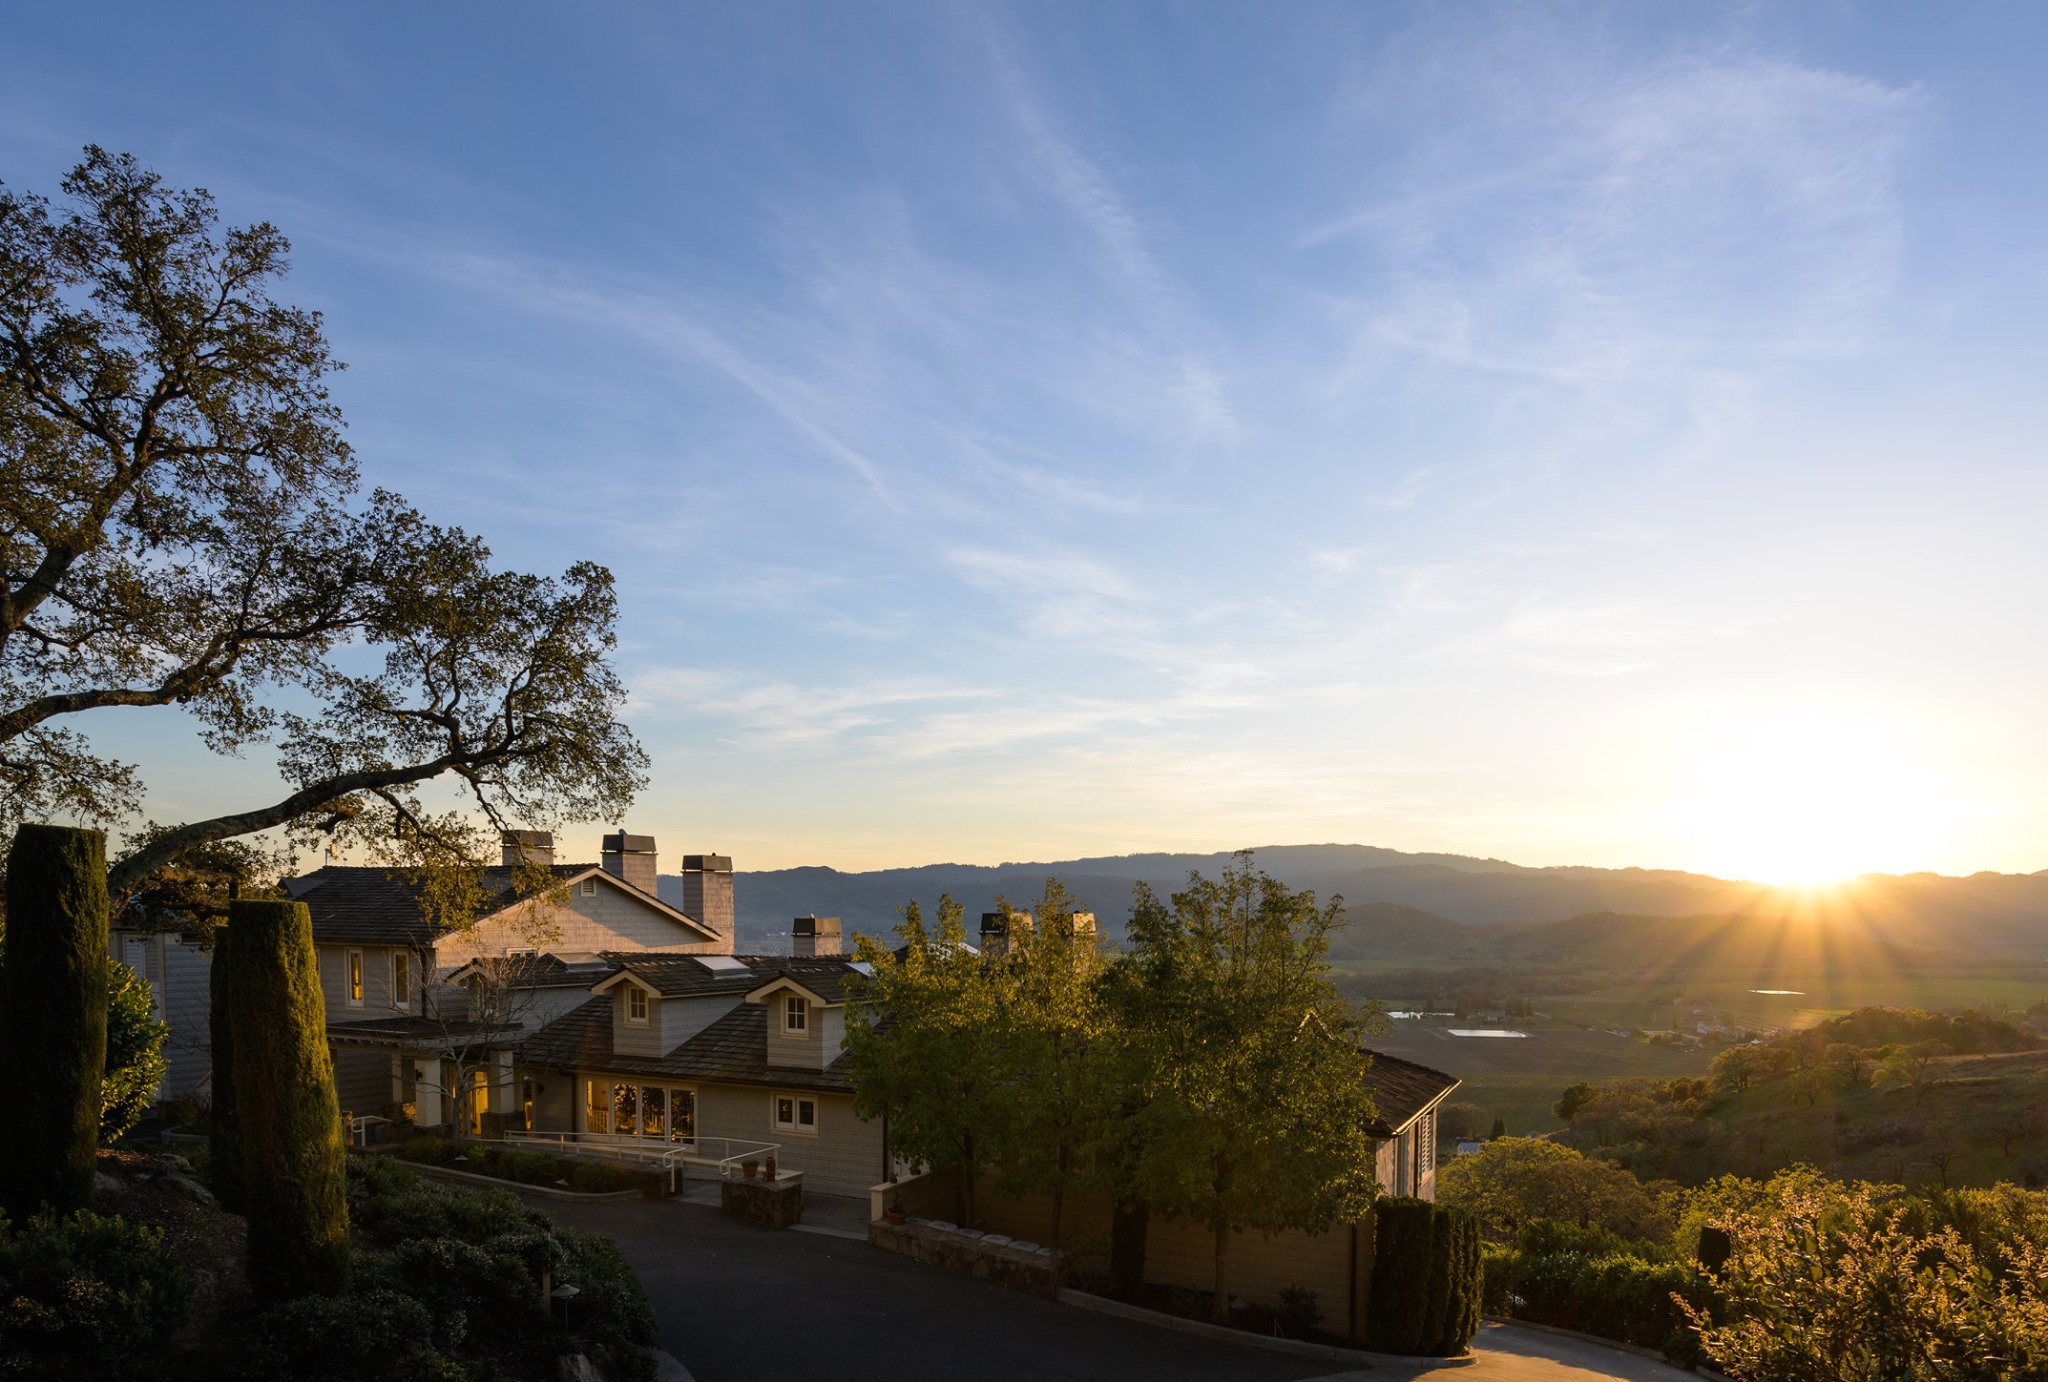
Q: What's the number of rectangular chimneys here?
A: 6